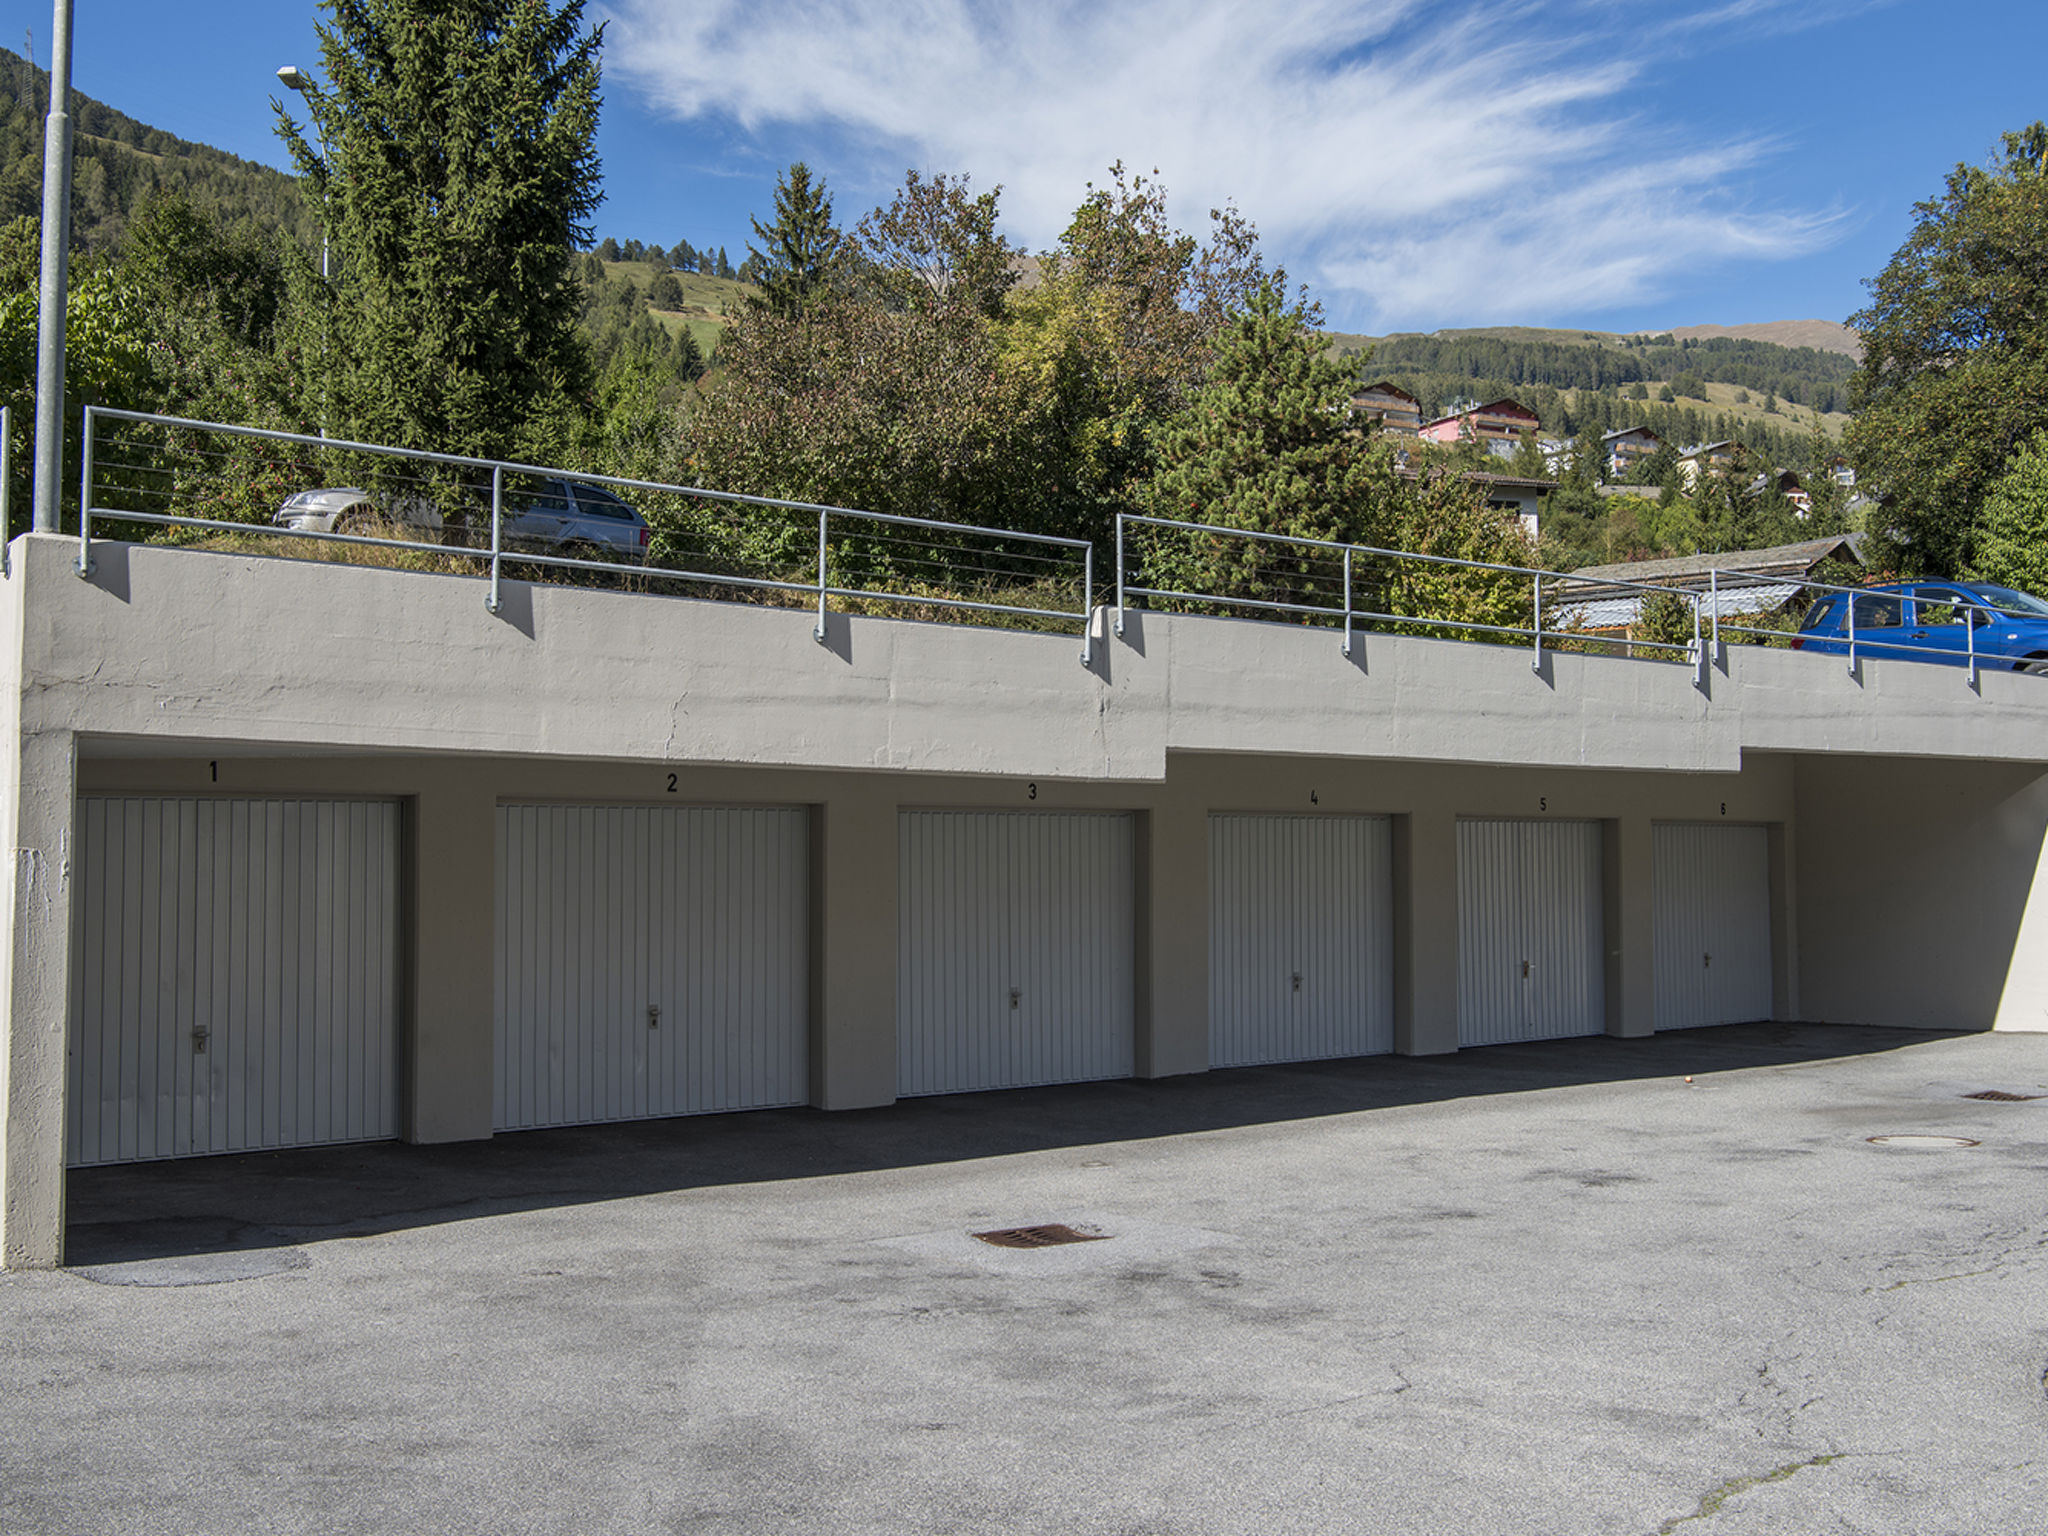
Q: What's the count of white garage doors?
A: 6